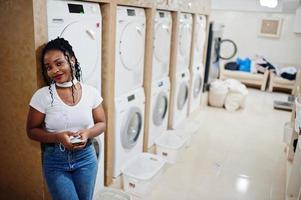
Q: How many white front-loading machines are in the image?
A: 10